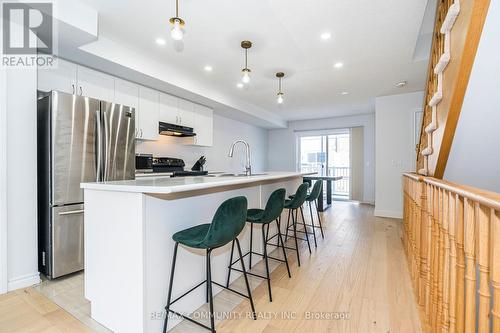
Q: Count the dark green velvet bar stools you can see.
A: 4